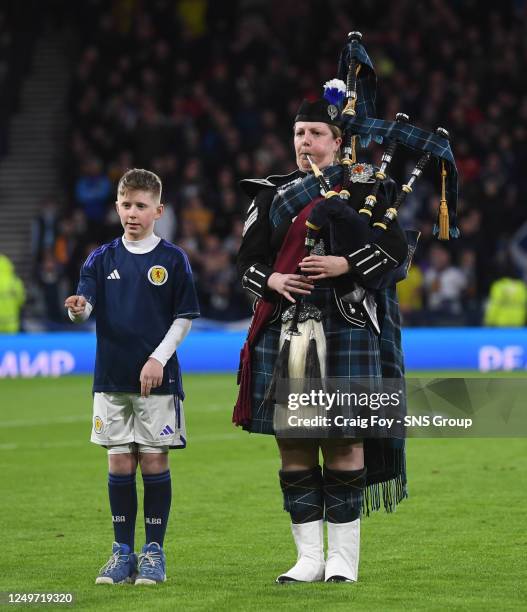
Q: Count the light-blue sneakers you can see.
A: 2